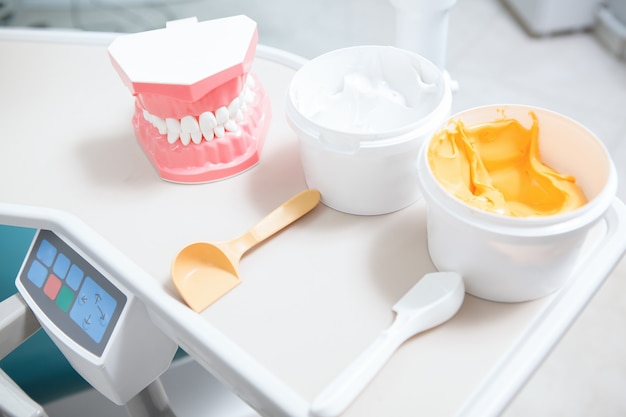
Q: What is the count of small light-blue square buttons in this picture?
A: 4